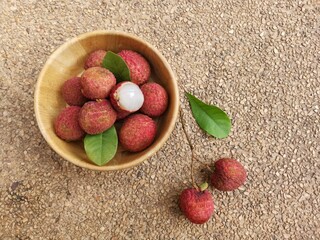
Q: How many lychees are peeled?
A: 1